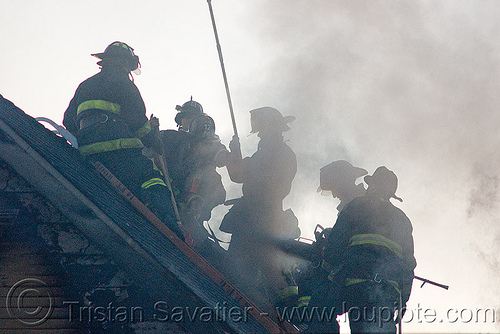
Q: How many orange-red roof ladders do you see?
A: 1